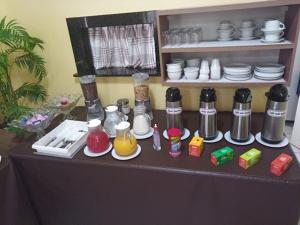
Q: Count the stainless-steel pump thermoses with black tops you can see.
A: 4